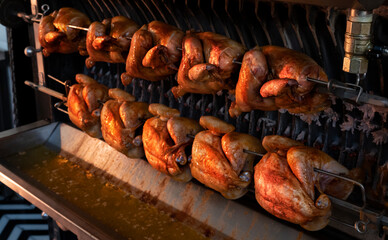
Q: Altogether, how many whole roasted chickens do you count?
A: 10